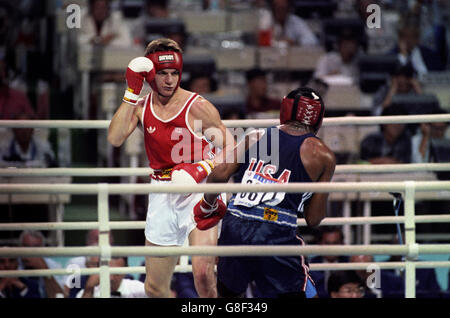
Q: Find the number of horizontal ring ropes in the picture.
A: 6